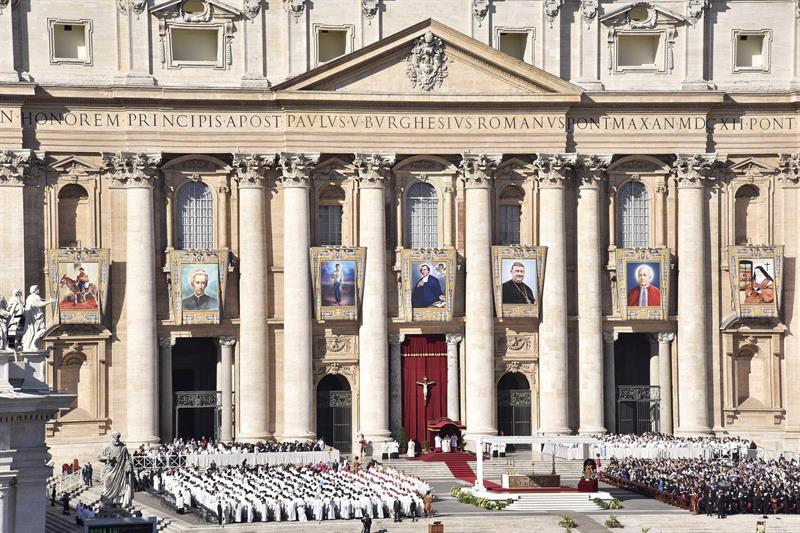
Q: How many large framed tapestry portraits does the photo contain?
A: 7